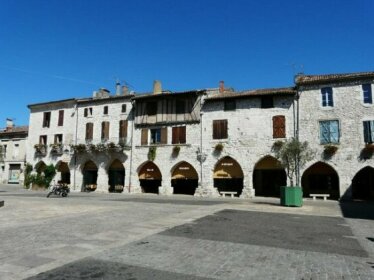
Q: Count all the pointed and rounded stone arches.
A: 10